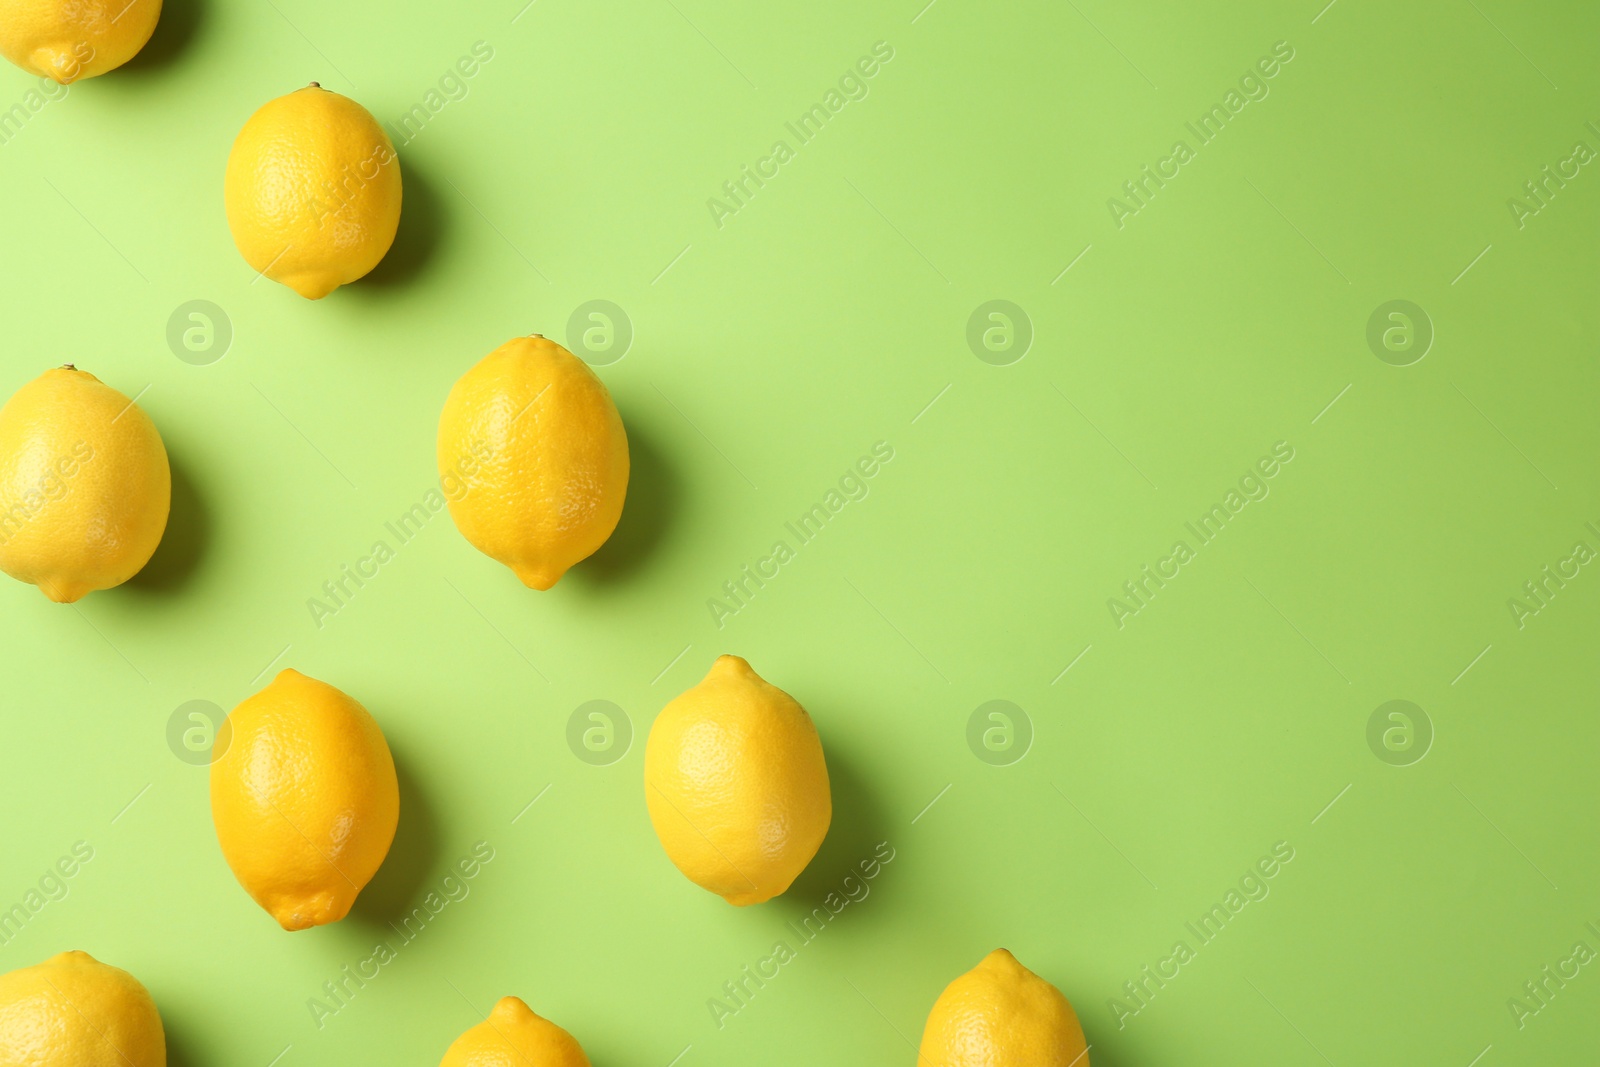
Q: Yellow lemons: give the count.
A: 9